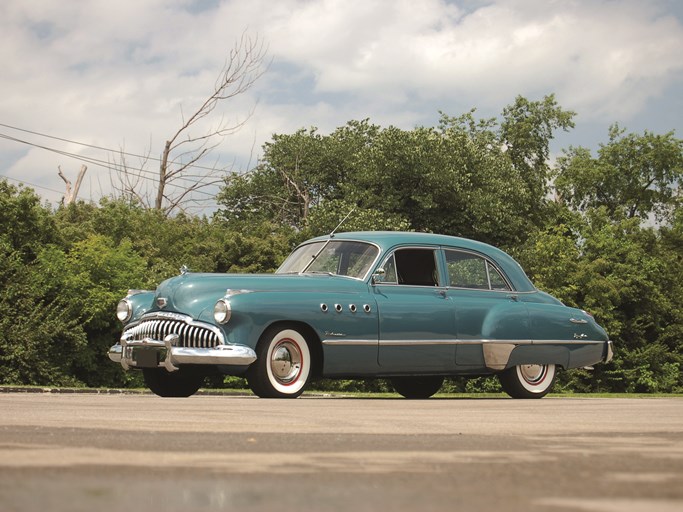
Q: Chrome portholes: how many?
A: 4